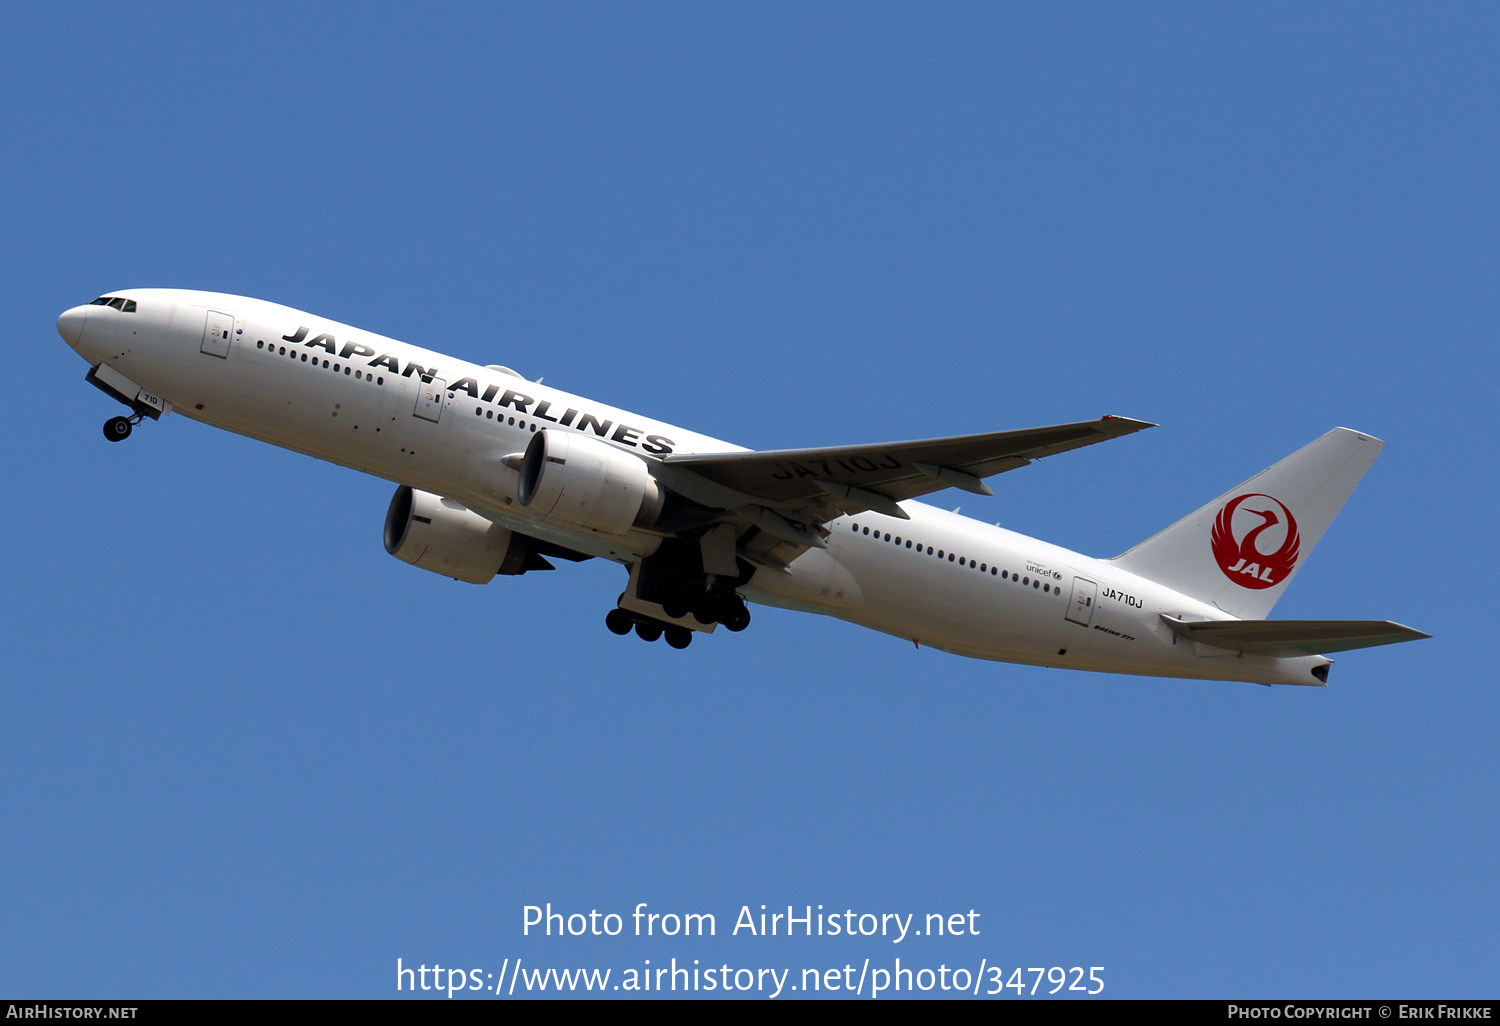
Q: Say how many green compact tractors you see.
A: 0